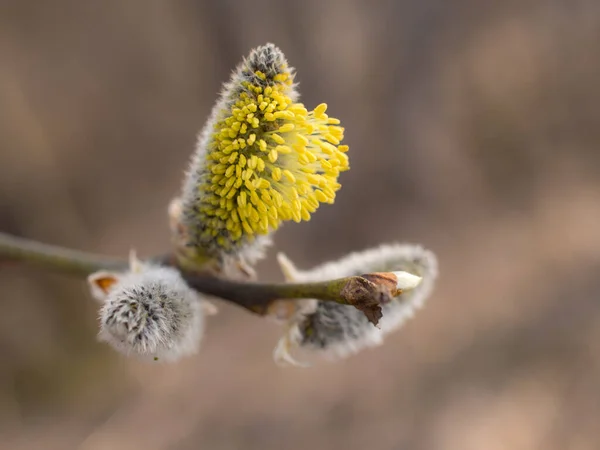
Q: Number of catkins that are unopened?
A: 2